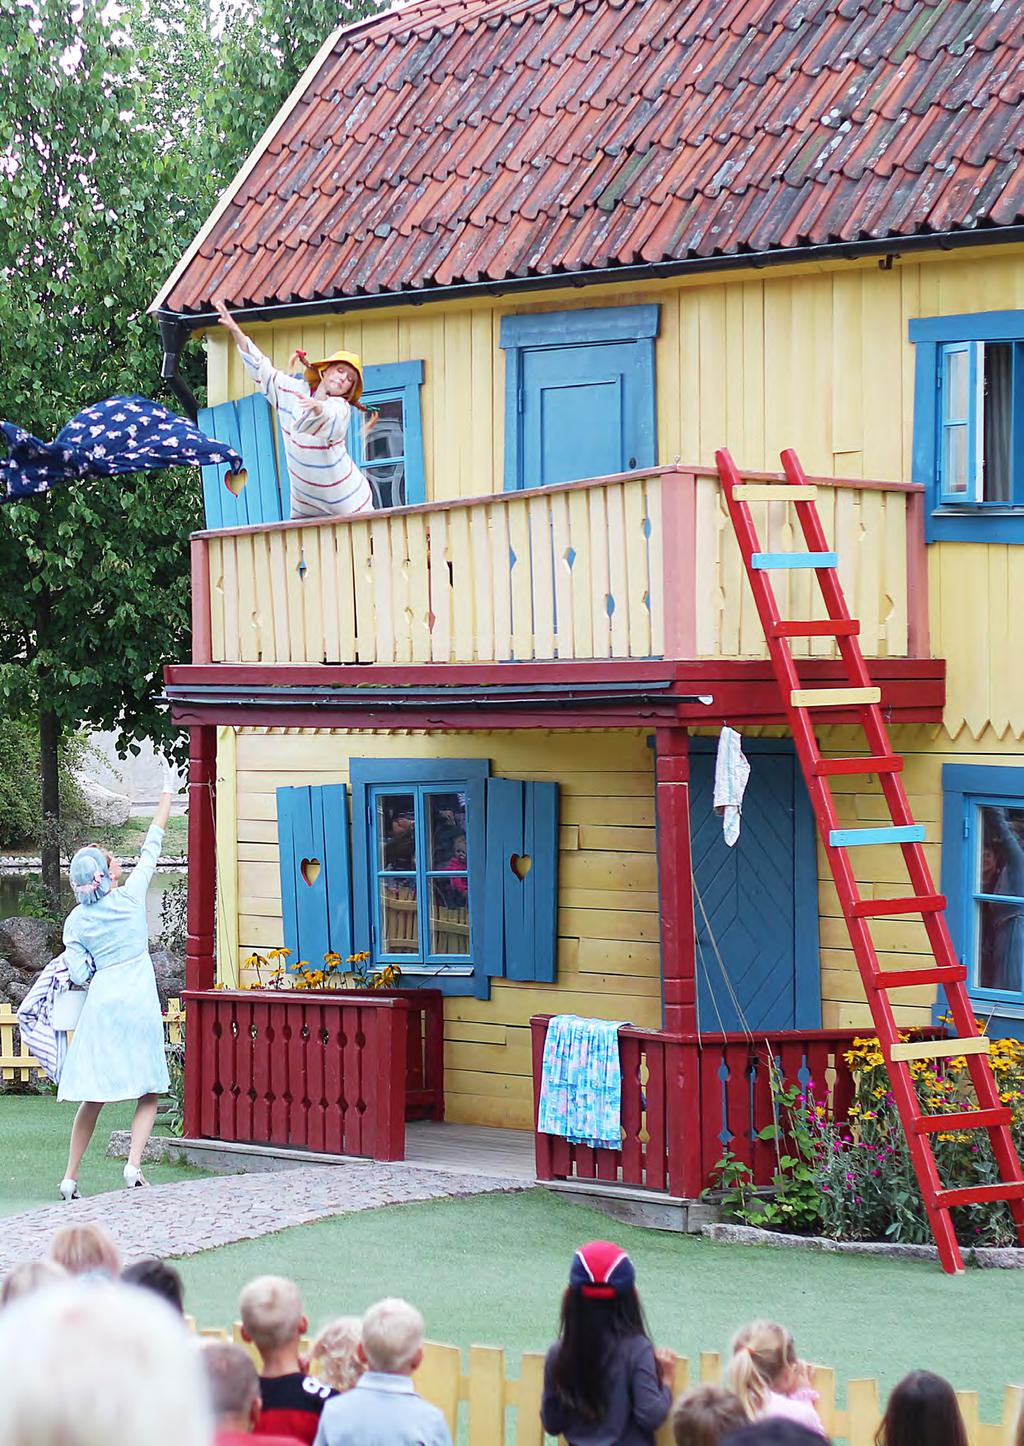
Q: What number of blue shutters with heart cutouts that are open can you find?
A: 3